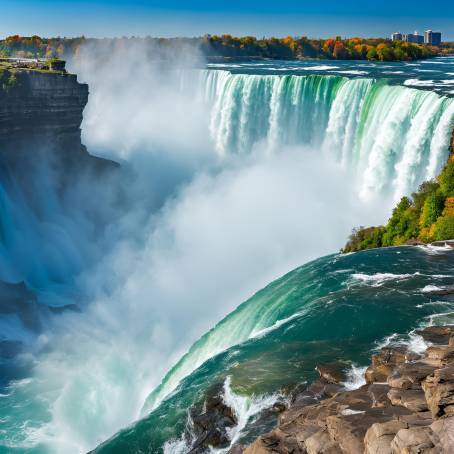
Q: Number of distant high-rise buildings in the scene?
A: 3